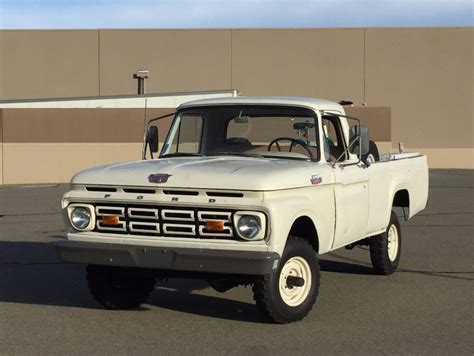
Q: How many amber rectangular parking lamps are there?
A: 2